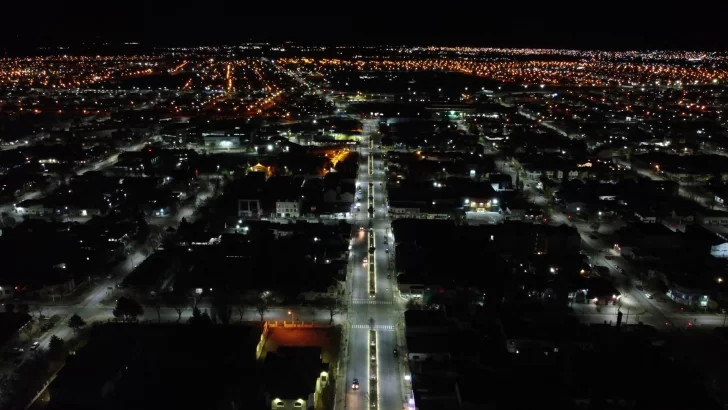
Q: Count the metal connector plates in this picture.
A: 0